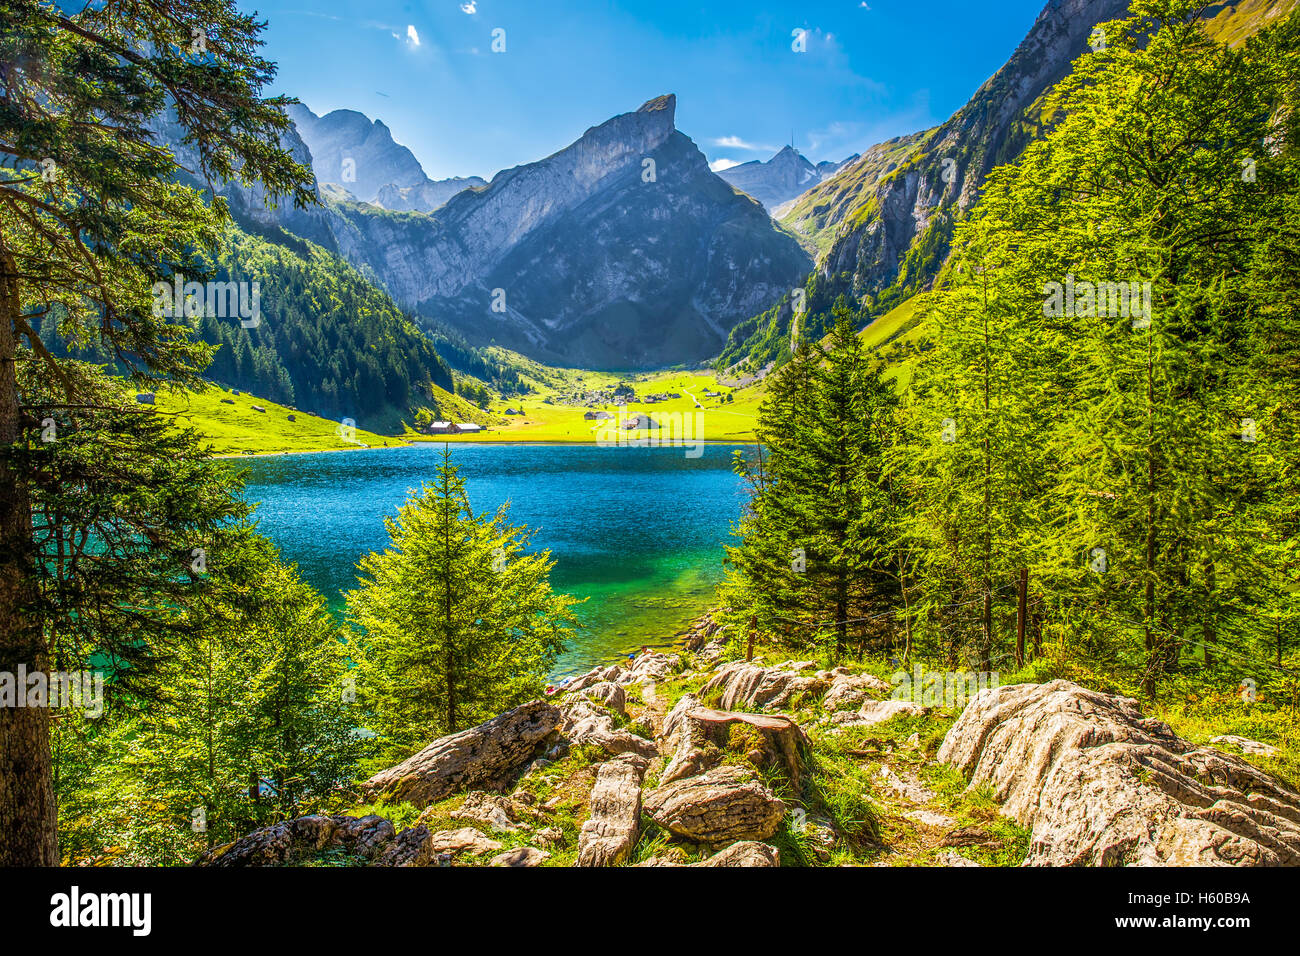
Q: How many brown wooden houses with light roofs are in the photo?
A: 2